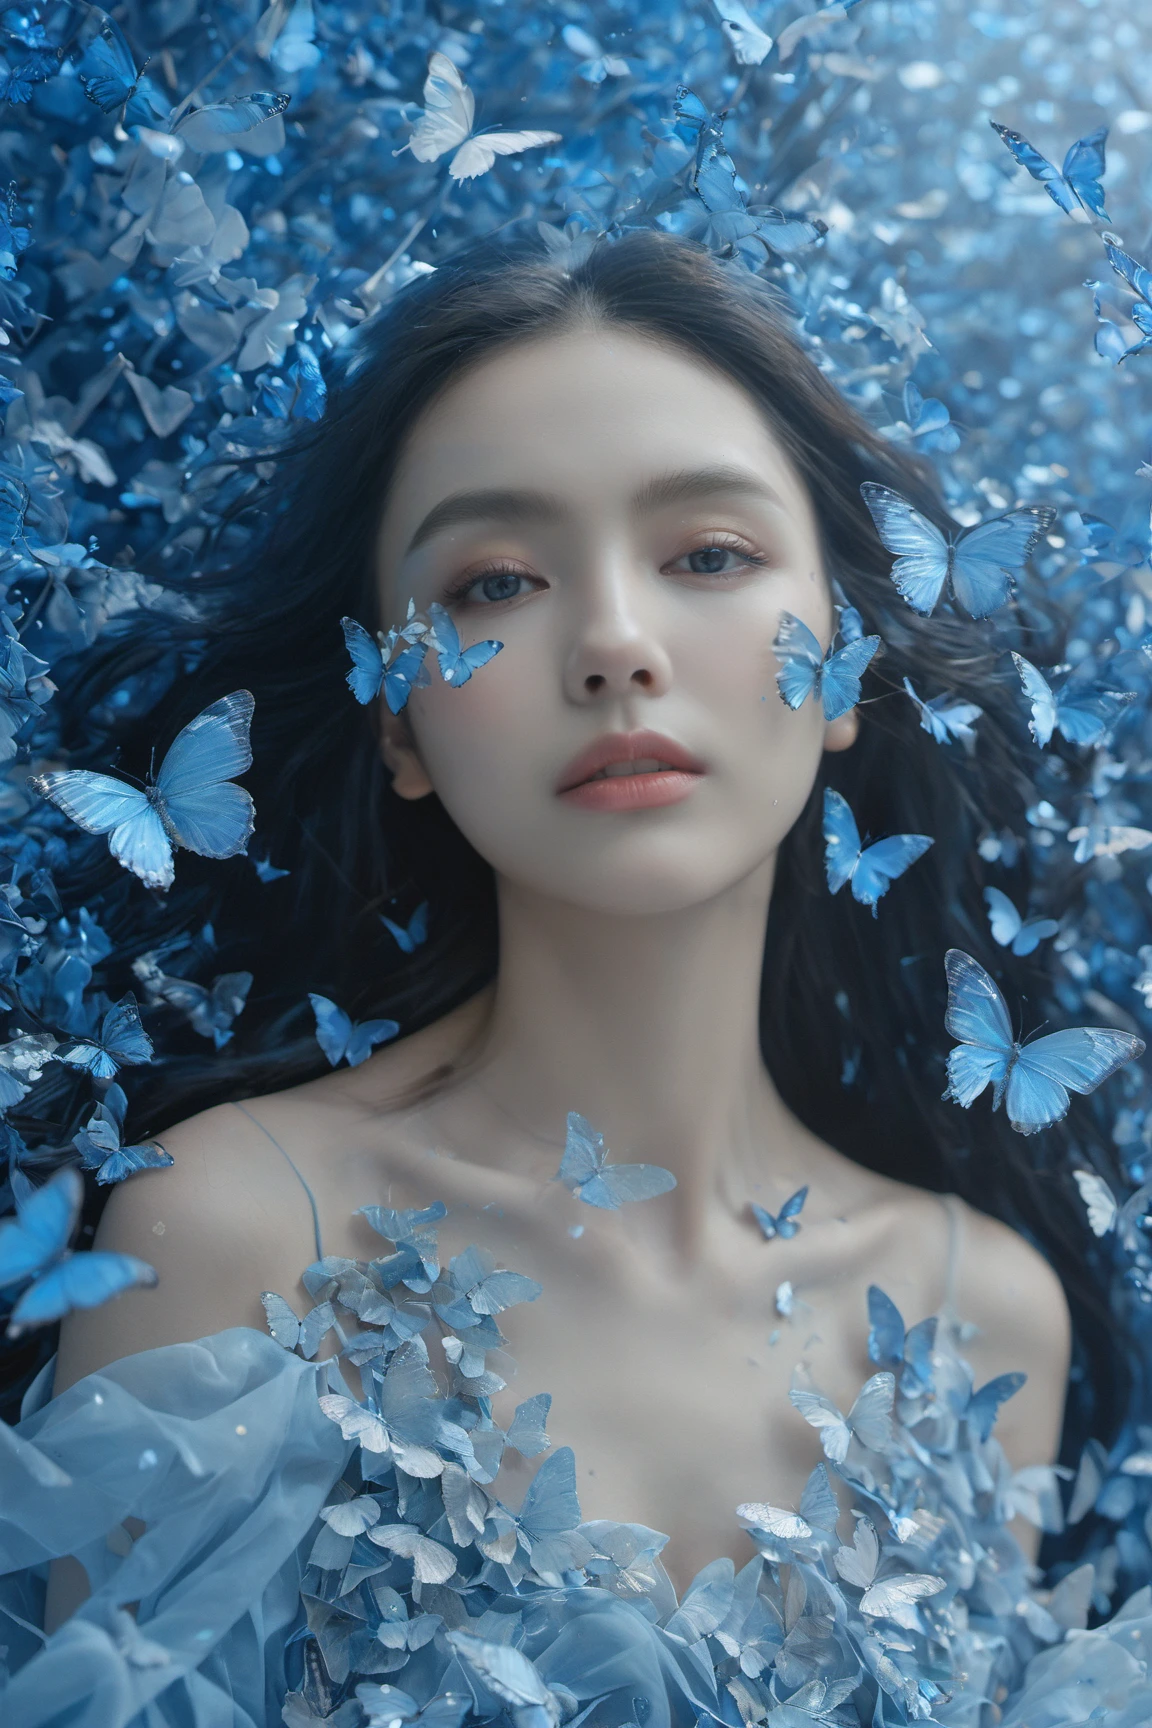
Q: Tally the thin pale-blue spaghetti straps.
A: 2